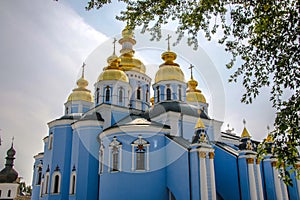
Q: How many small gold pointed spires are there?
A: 3